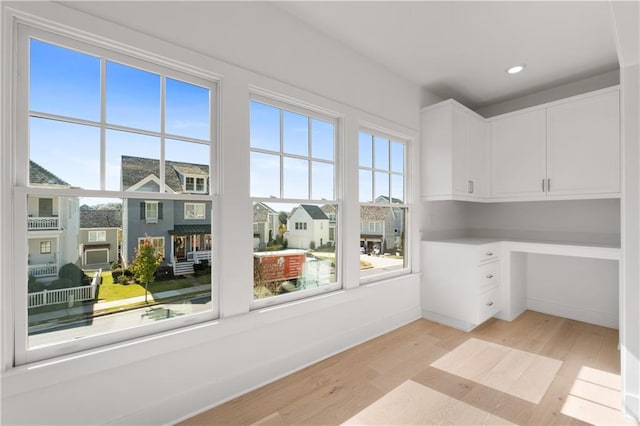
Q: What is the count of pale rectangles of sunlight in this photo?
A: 5